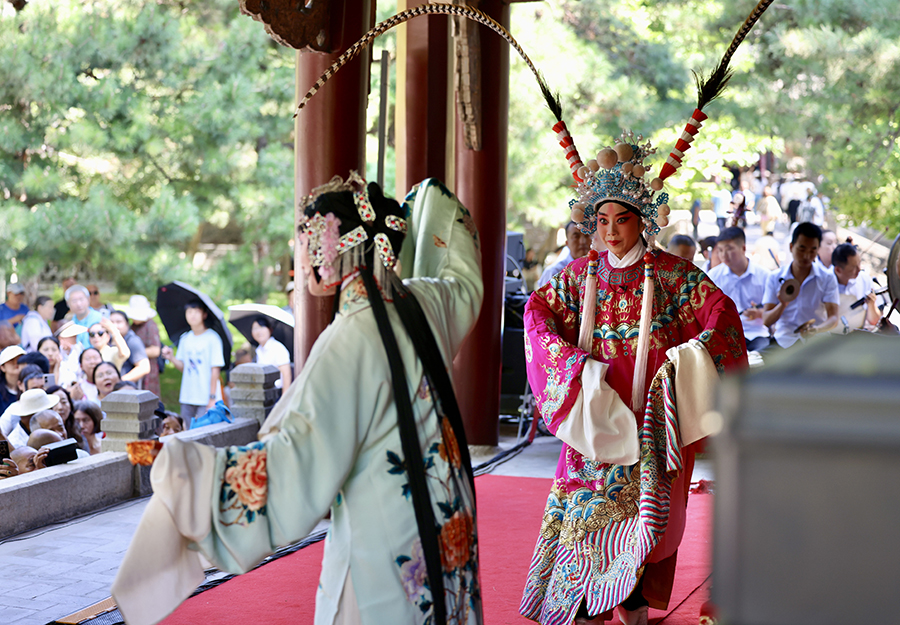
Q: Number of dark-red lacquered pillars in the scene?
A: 3